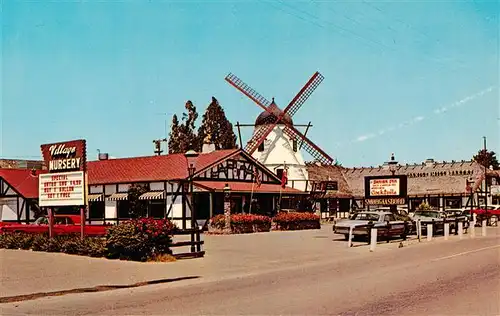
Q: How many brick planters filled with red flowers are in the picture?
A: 2